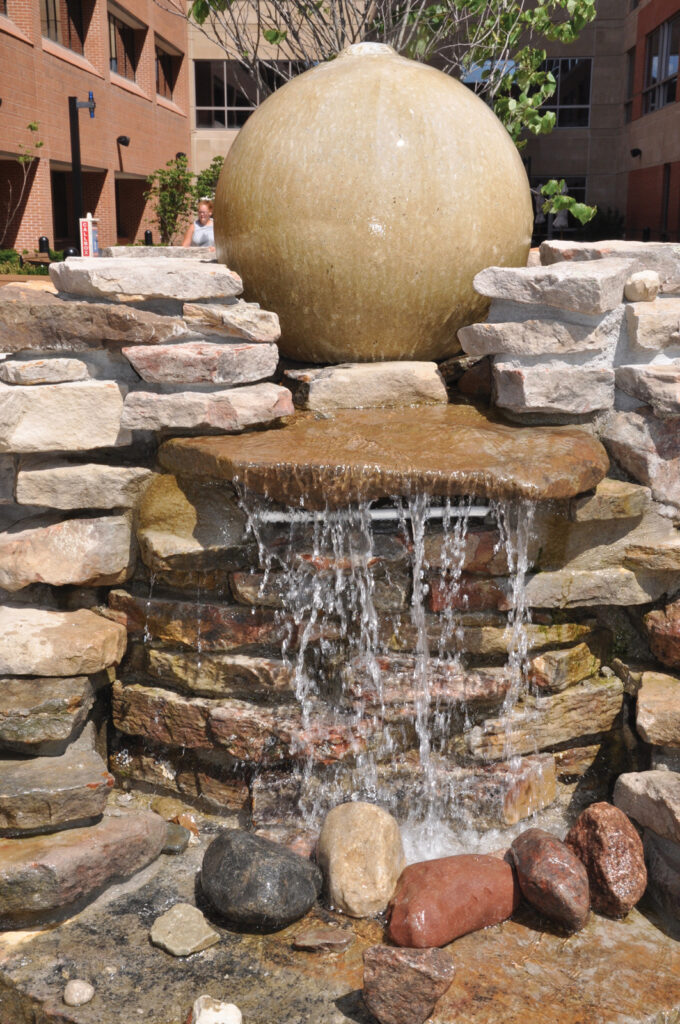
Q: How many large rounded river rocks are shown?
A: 5